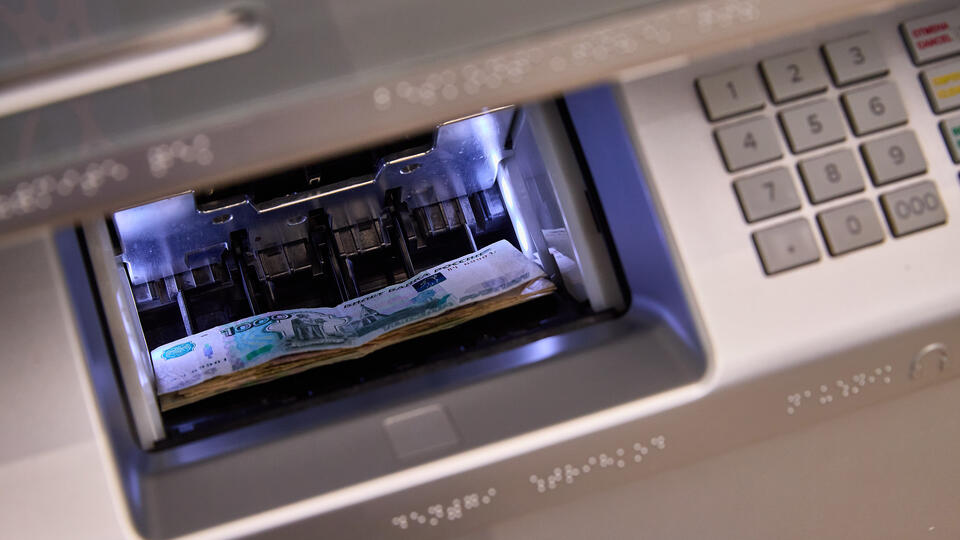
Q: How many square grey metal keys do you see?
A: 12